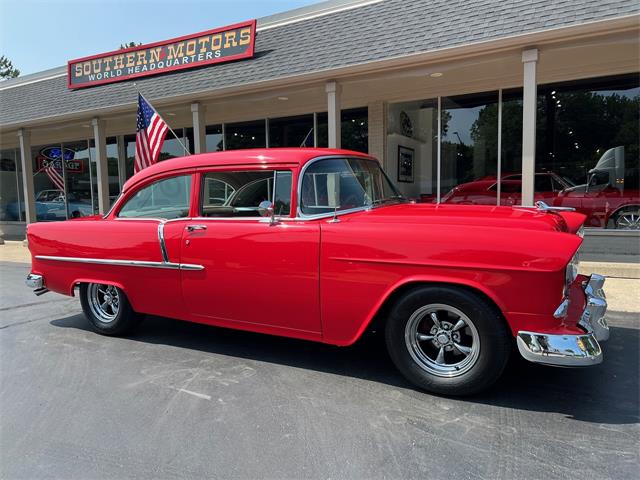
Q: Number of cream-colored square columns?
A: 5